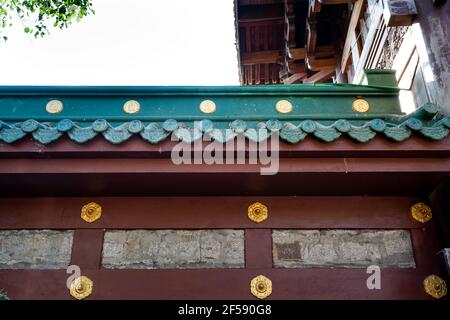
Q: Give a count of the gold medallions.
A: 11